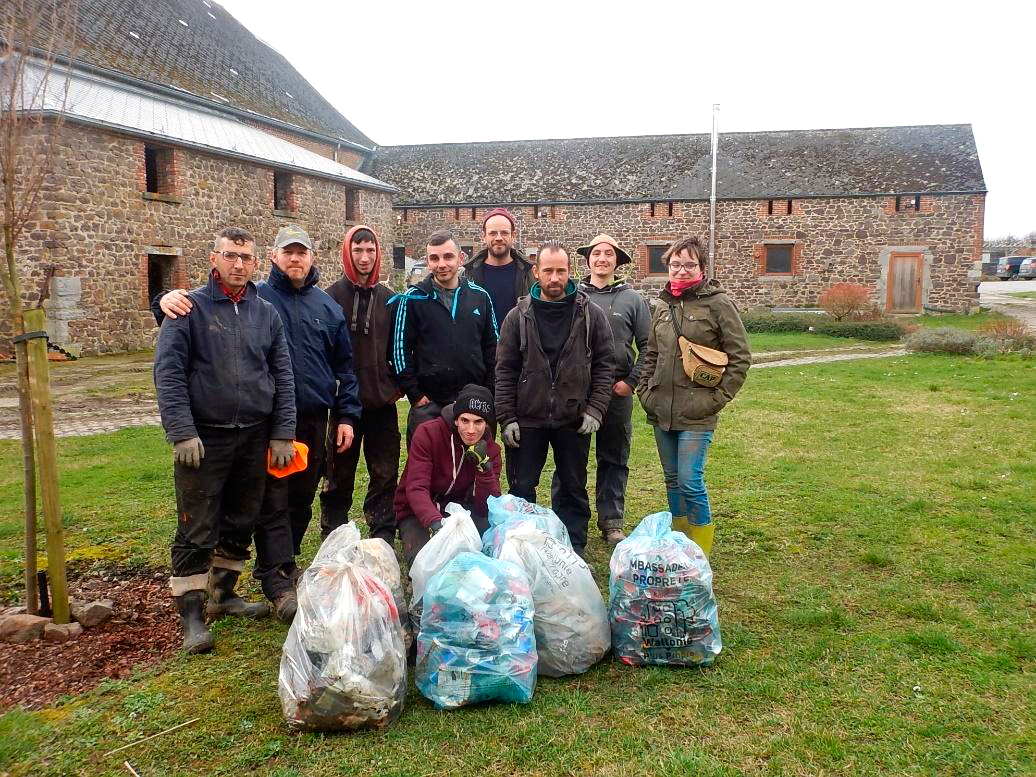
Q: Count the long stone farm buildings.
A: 2